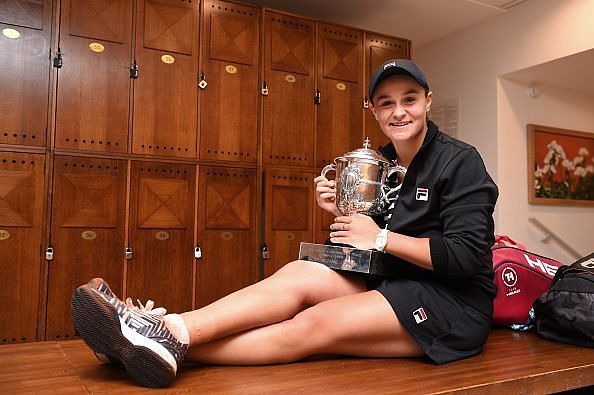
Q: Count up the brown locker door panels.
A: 13